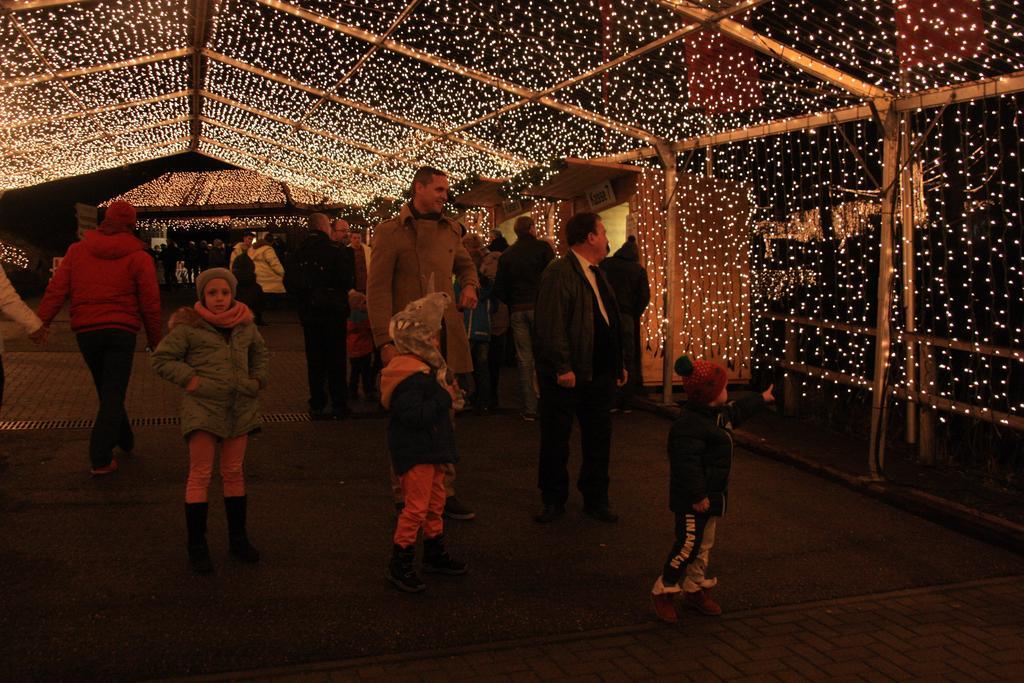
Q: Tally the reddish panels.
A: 2